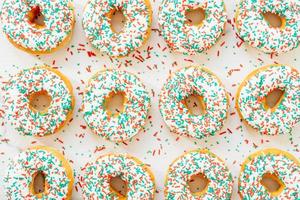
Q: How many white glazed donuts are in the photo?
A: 12